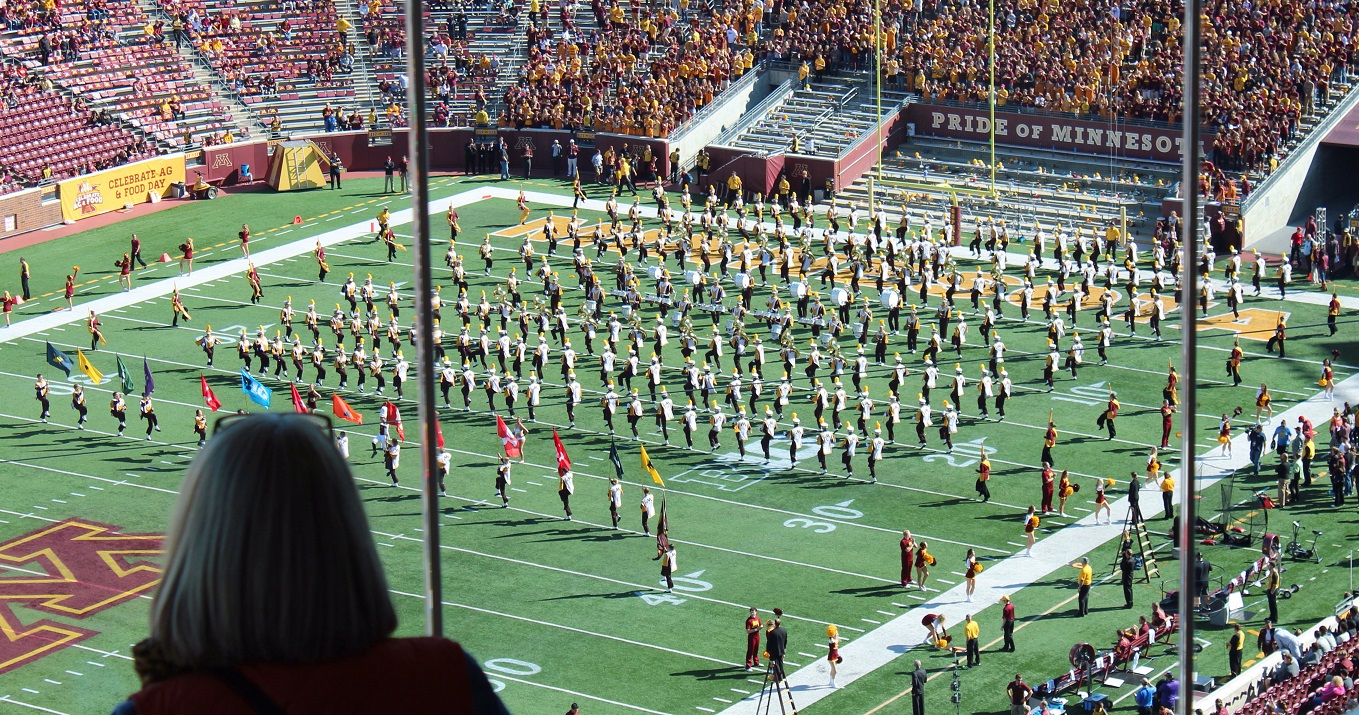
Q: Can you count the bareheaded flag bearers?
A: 14